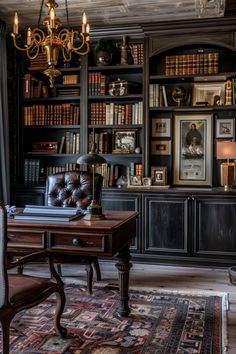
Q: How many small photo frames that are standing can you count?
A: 3